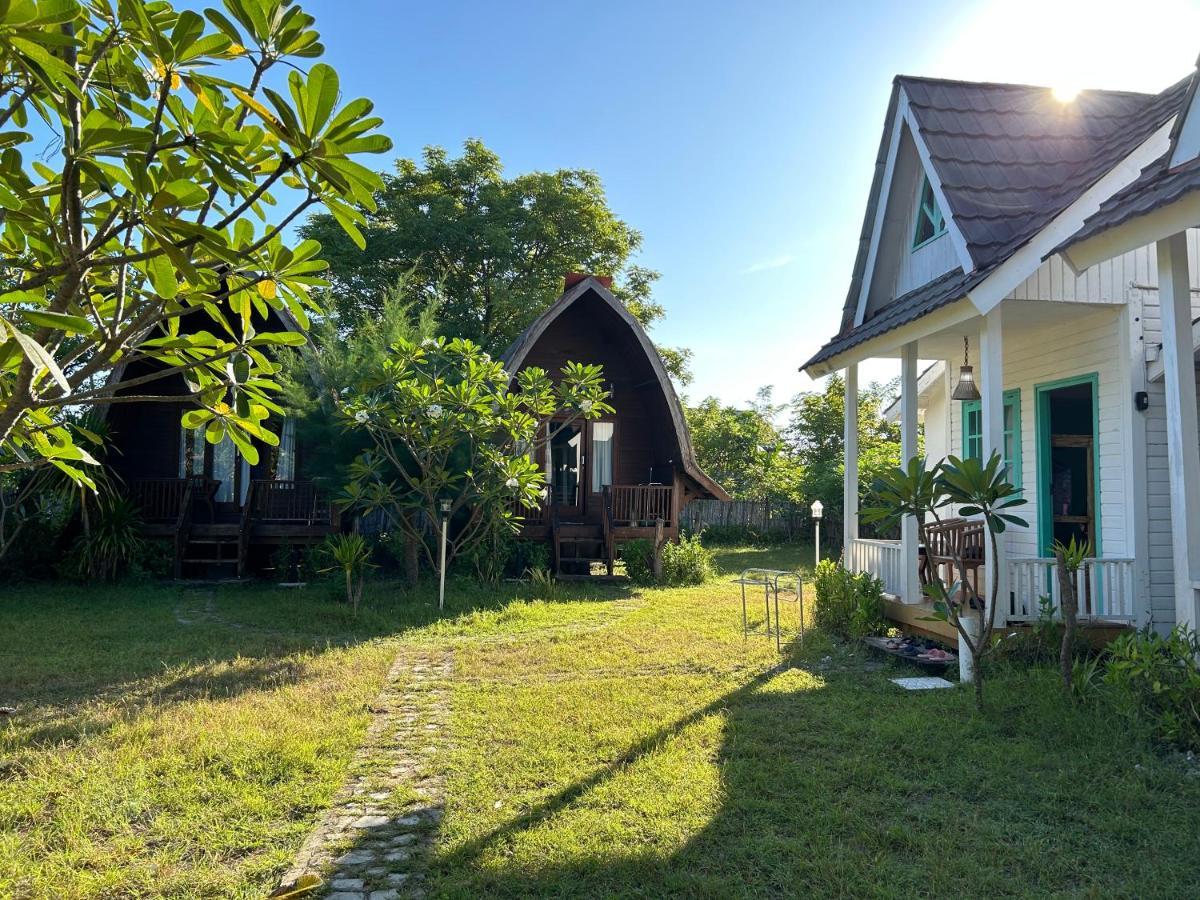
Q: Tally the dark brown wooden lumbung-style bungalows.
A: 2